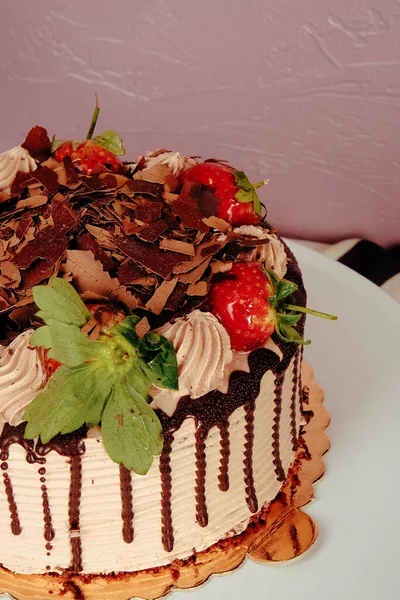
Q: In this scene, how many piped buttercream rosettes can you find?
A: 5